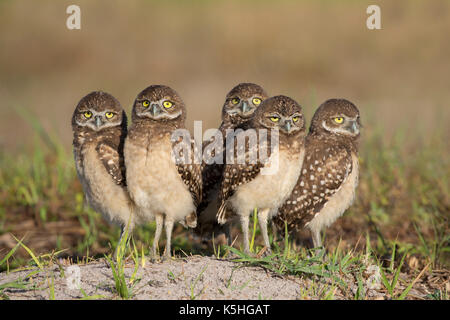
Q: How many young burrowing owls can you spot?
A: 5